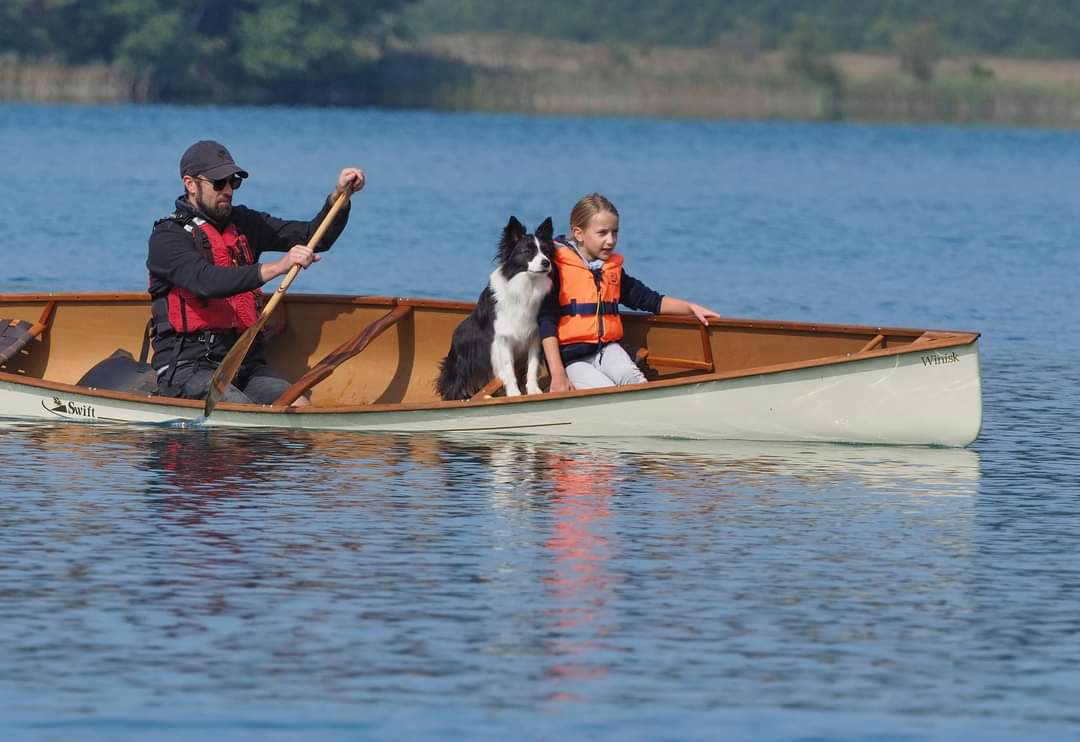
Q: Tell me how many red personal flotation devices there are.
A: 1